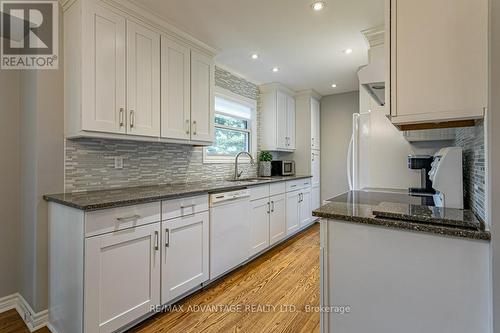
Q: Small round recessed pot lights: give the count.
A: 5